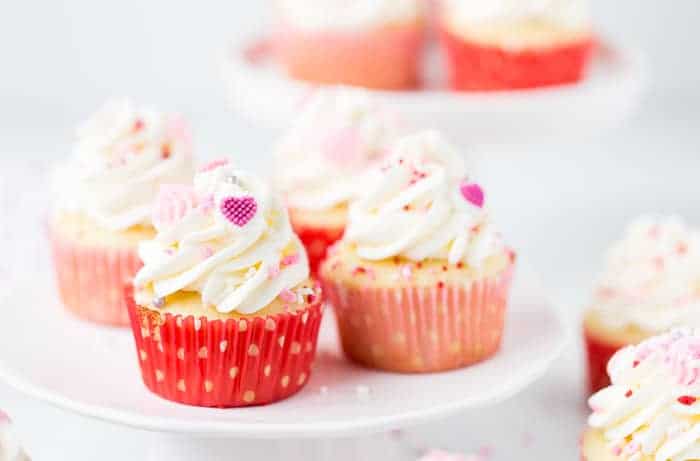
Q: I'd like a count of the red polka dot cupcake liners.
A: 1